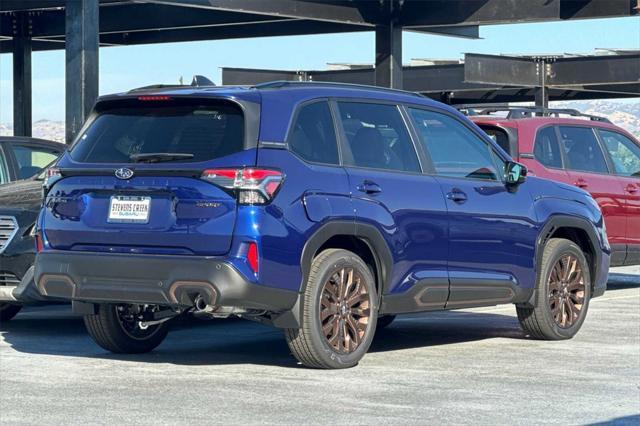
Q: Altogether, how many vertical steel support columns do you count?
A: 4